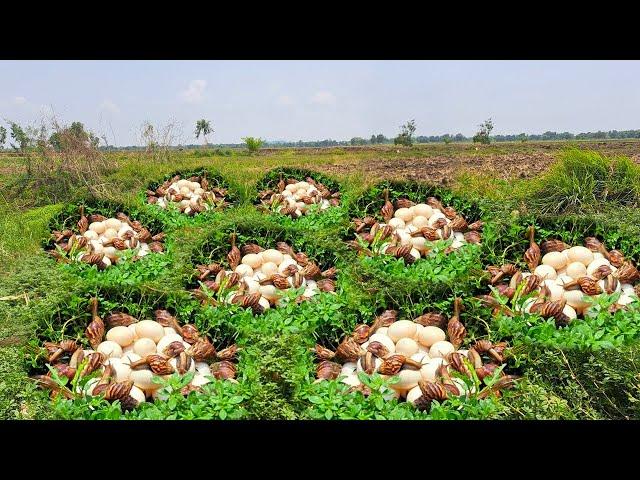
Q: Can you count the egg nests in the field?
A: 8